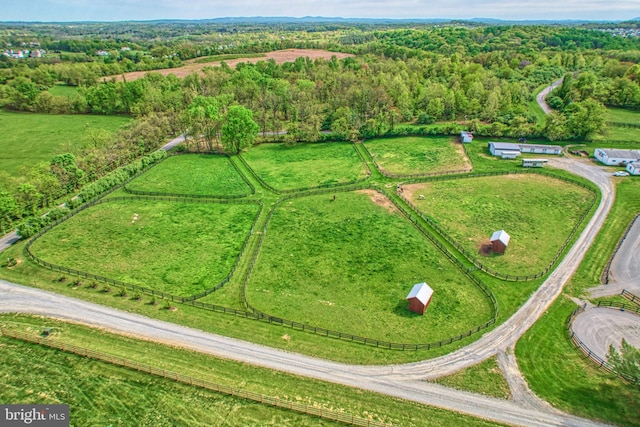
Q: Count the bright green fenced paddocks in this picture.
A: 6